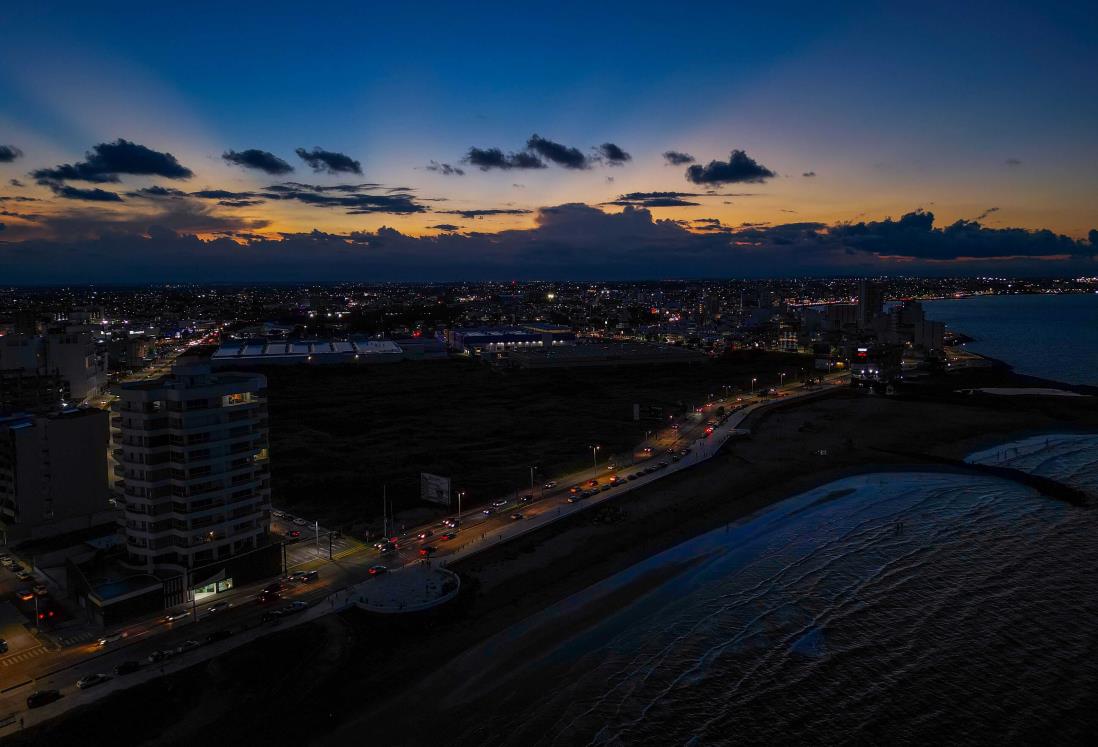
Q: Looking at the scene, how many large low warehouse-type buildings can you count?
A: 2